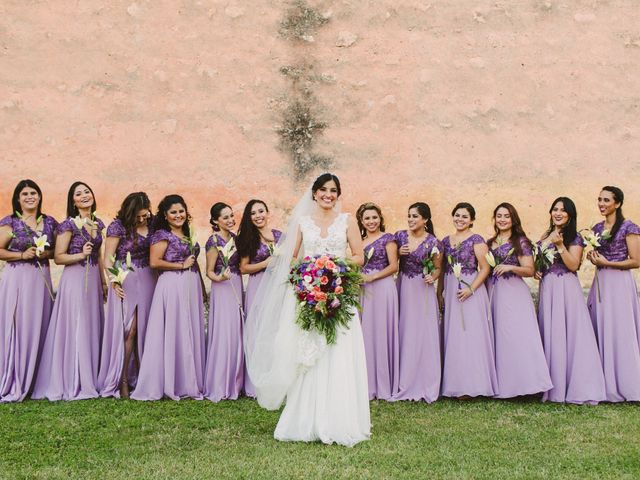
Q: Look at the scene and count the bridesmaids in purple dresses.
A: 12